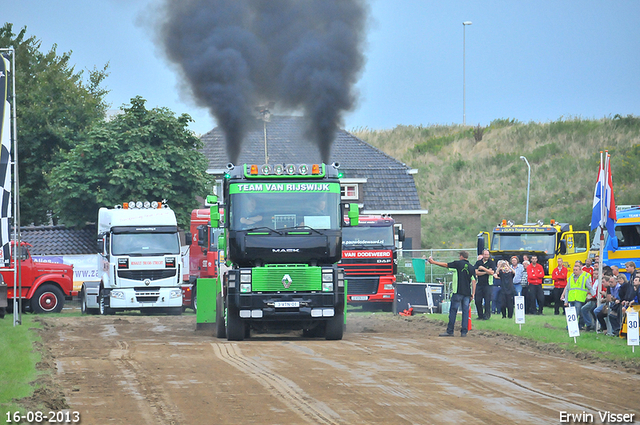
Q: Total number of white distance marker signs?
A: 3